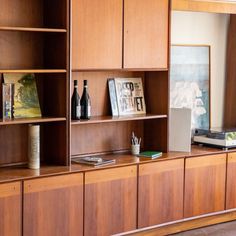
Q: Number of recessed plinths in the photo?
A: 1